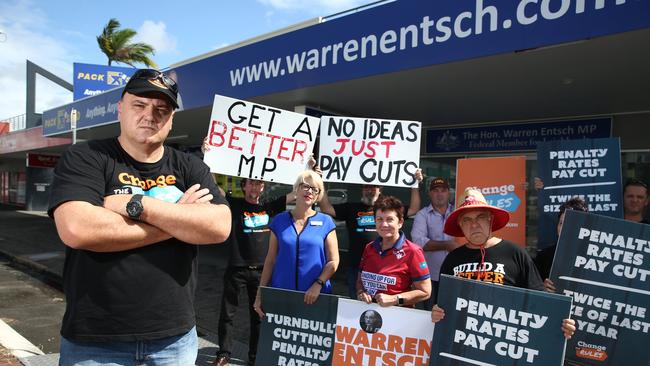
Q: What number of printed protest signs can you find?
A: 6